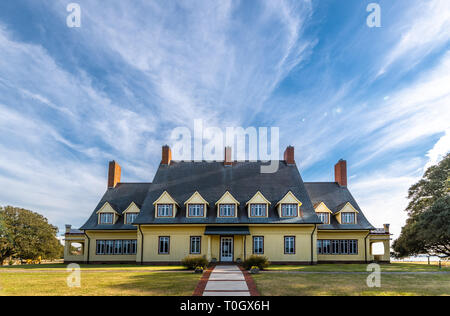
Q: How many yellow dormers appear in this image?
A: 9